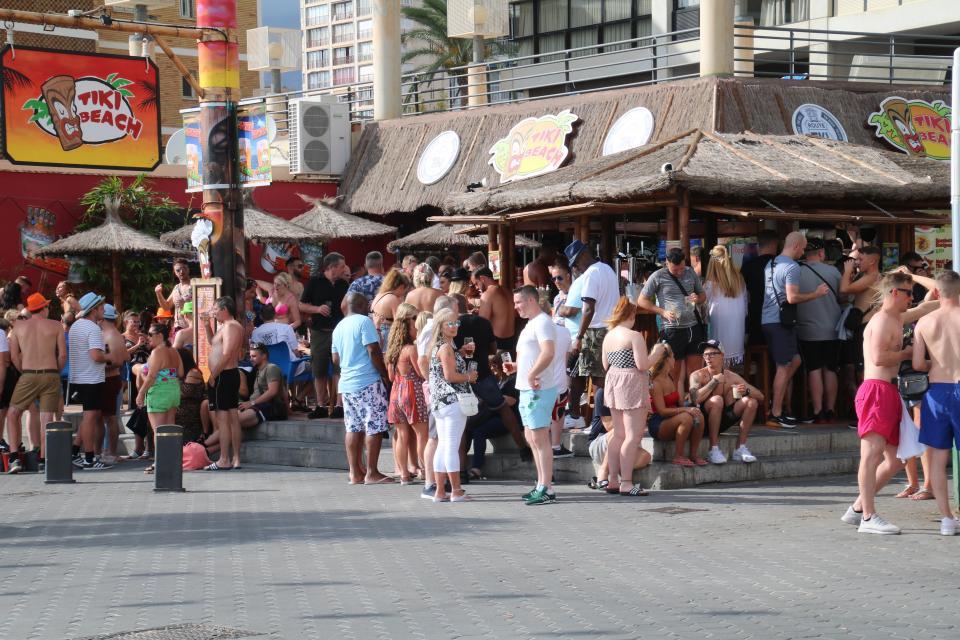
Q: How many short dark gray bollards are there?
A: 2